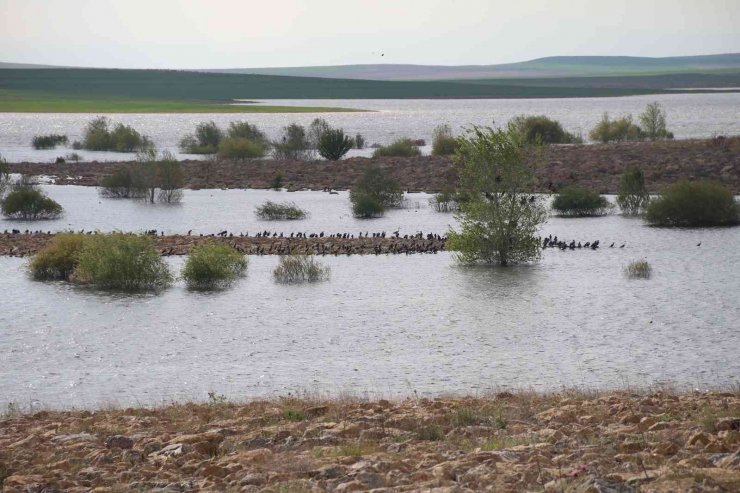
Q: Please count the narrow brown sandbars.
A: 2